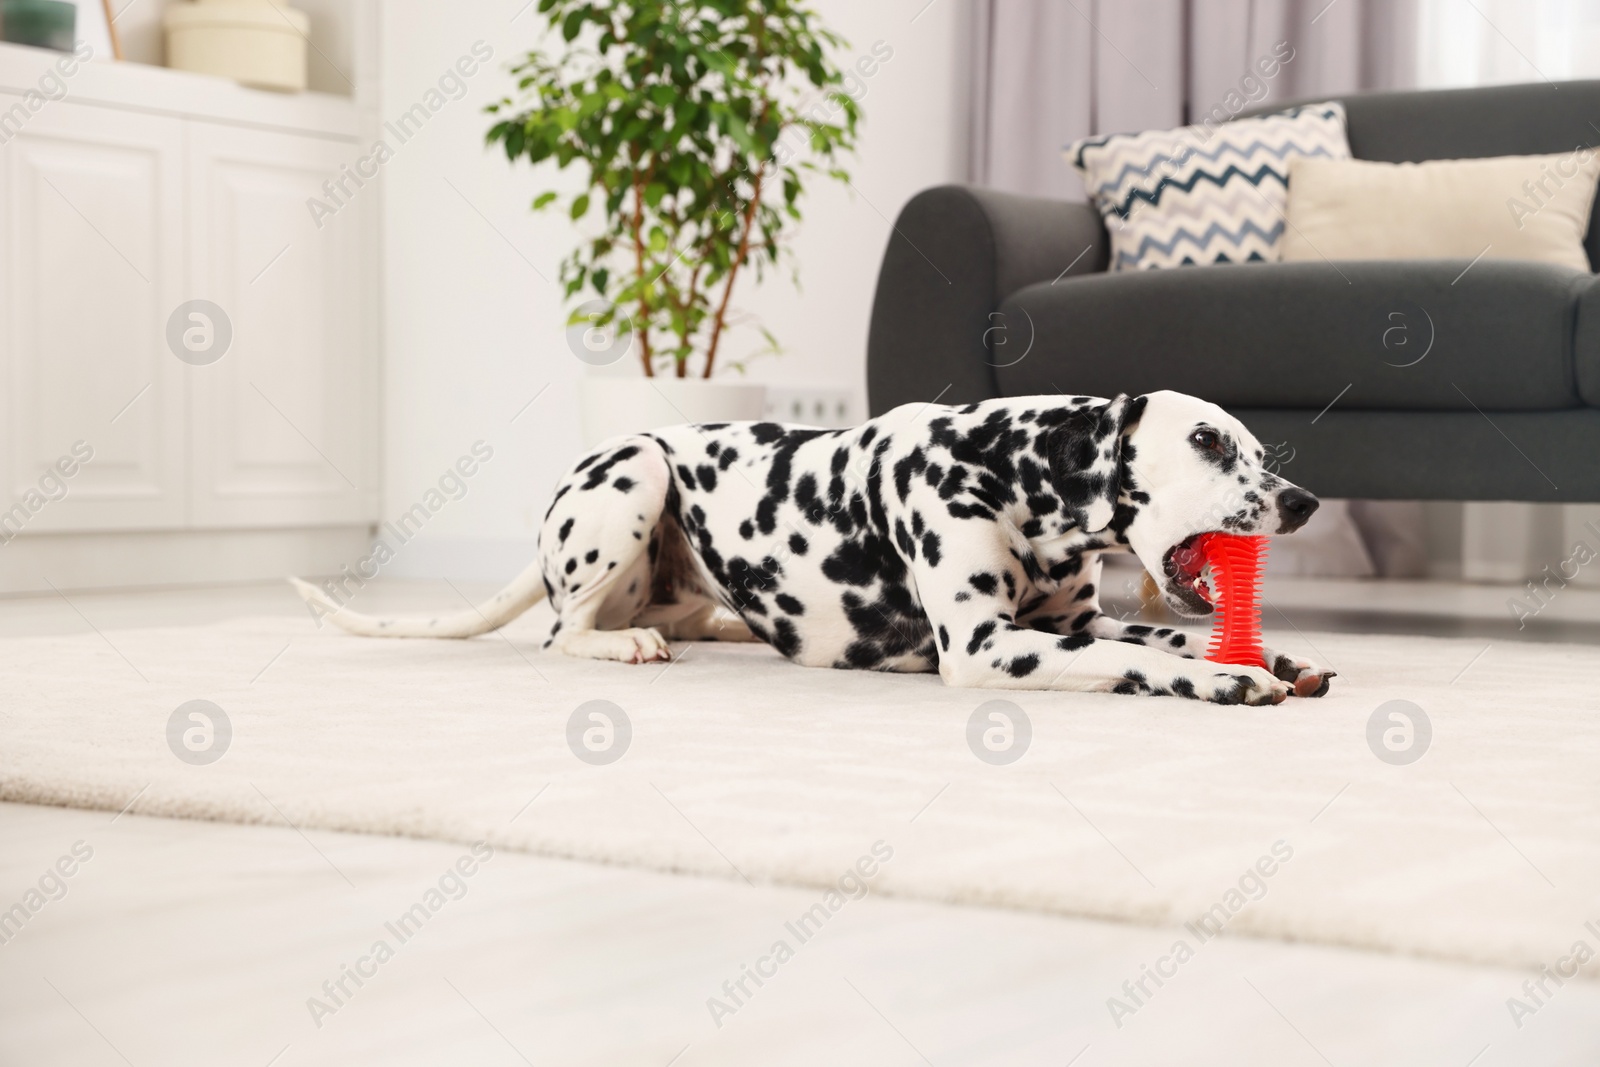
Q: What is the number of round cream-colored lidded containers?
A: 1